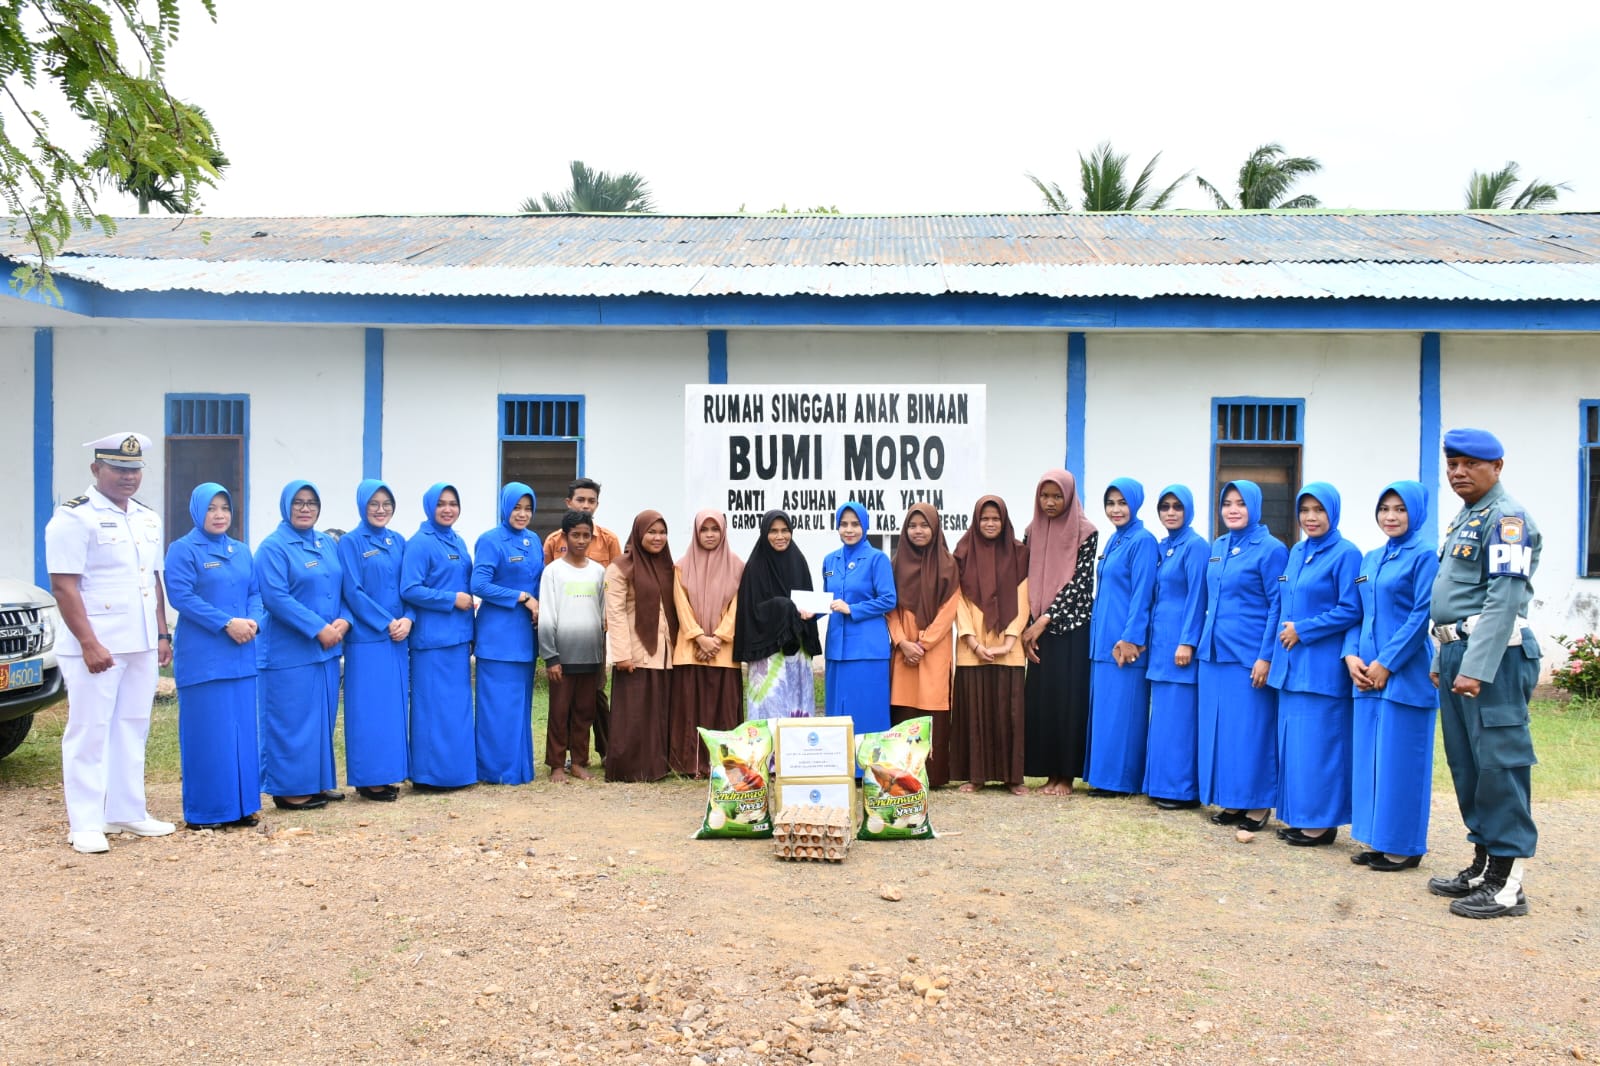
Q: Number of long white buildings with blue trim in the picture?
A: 1